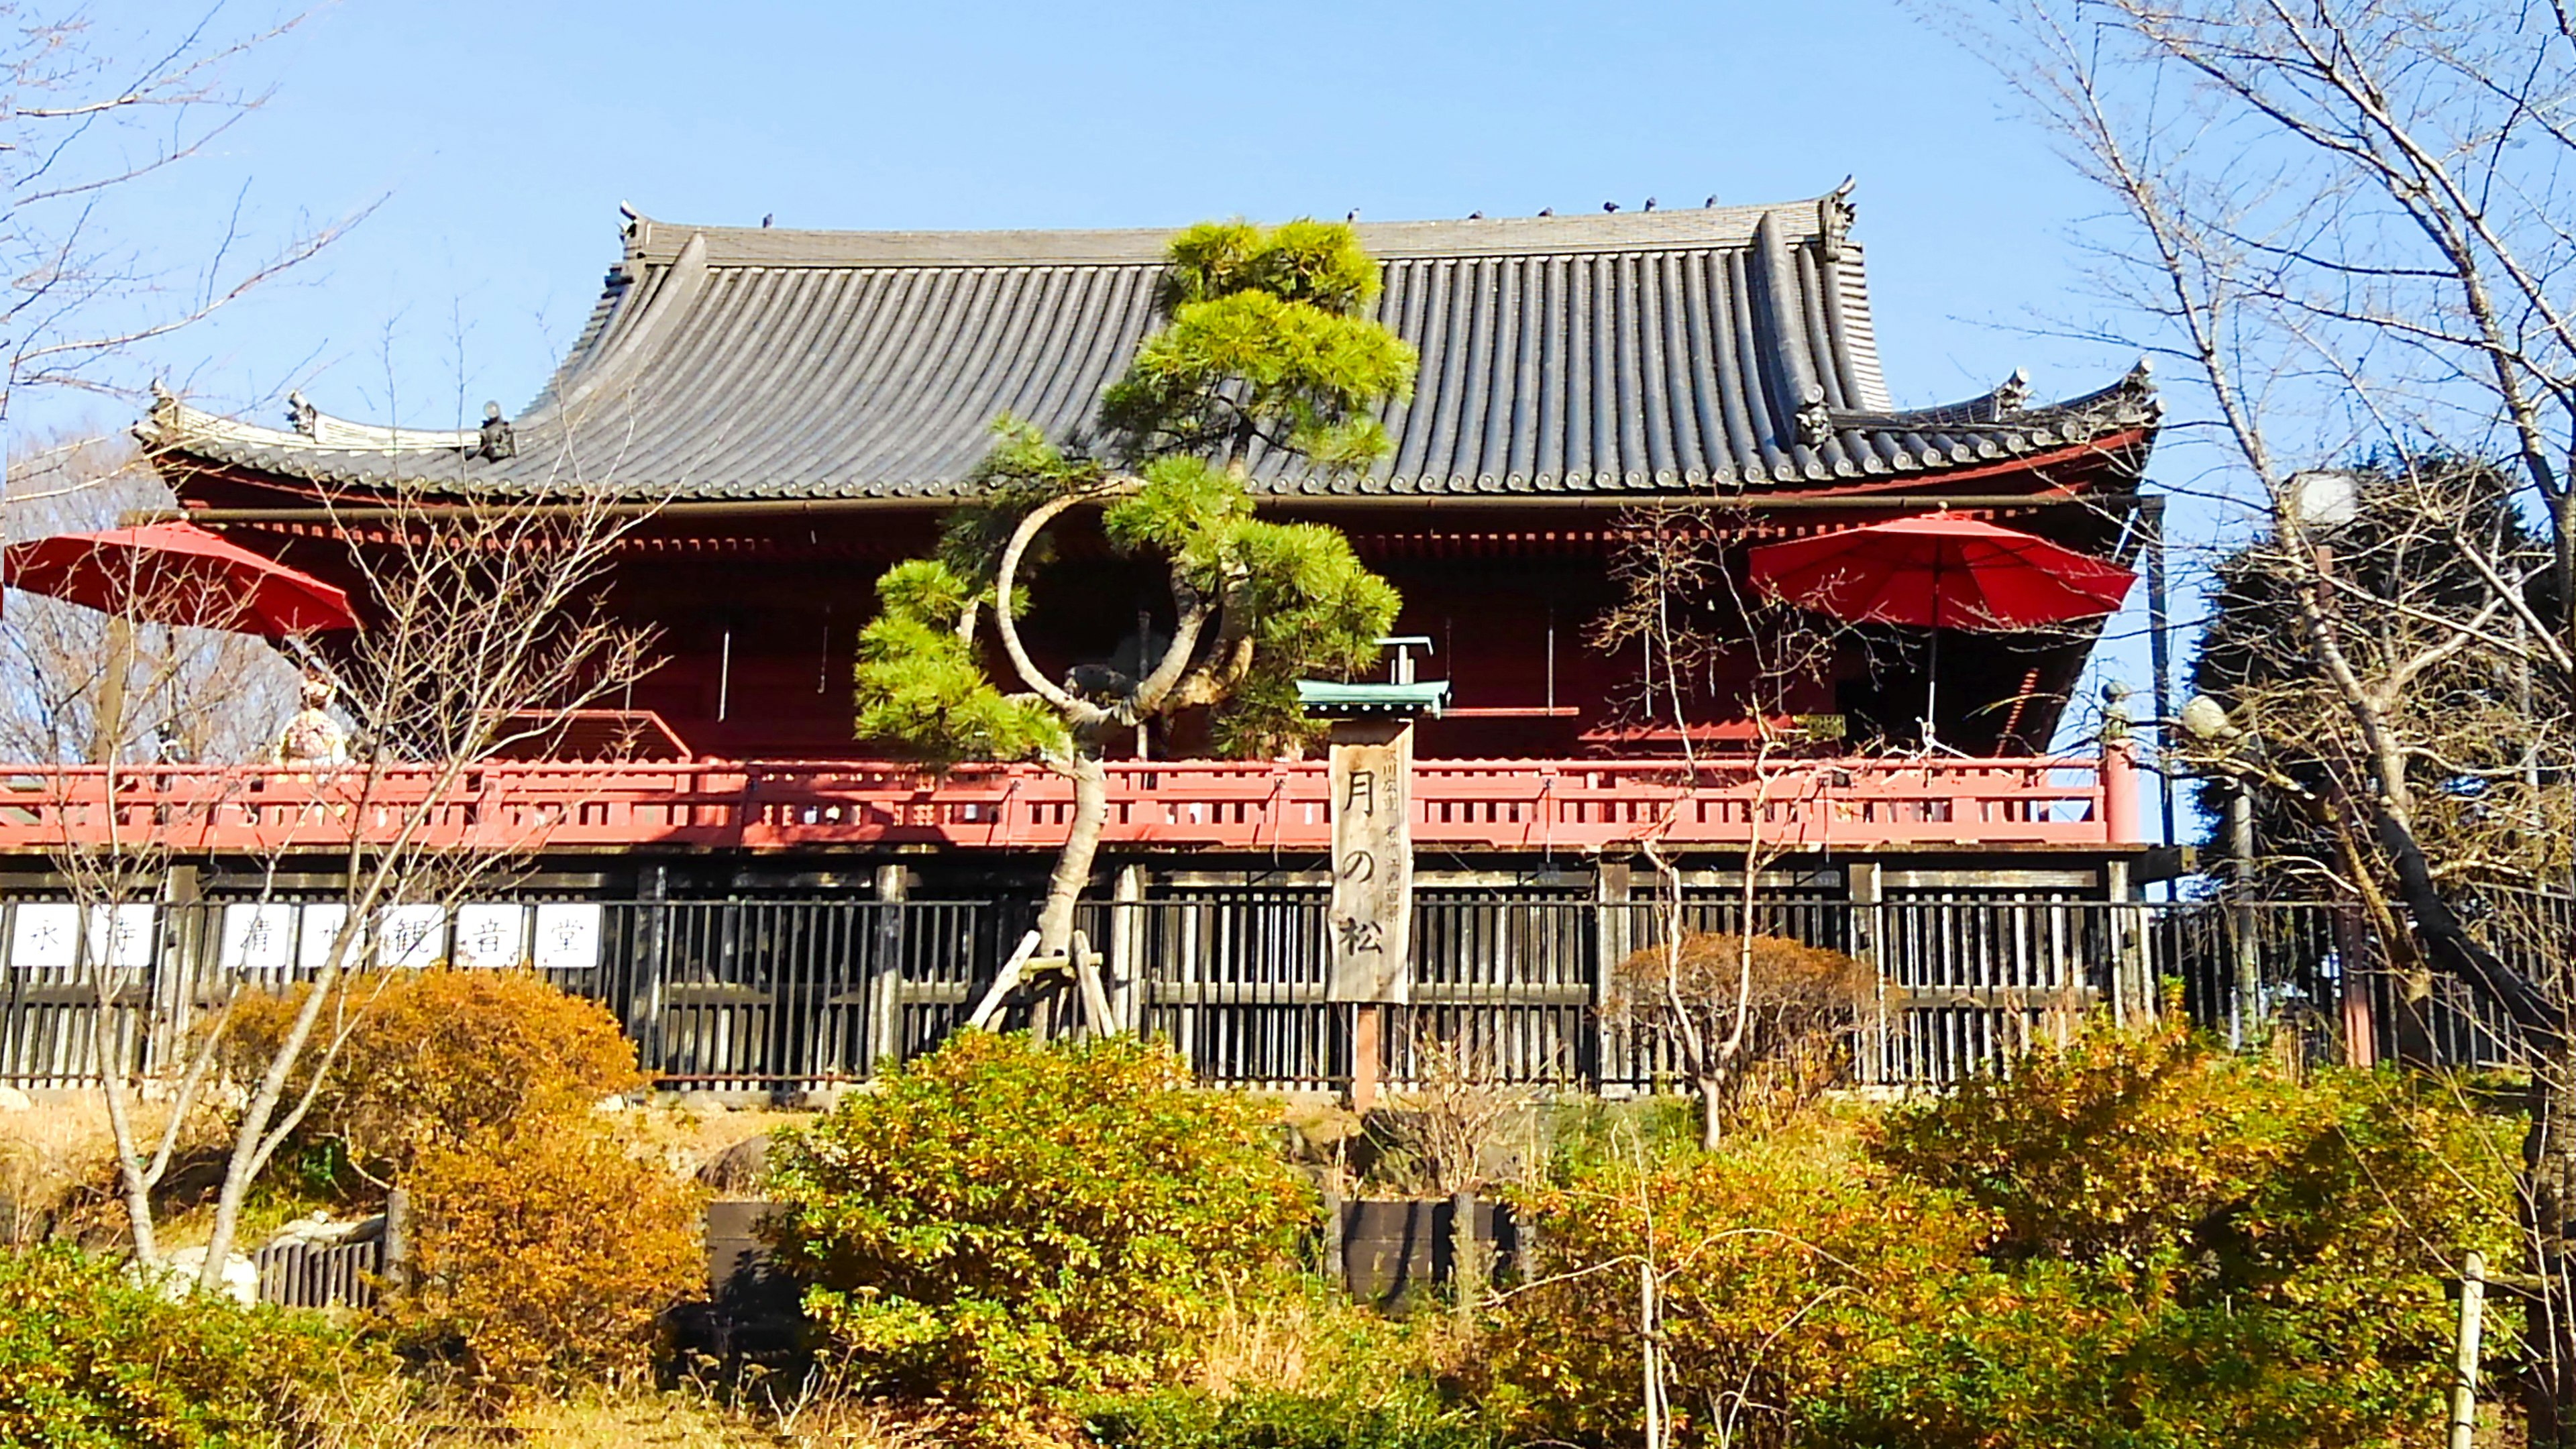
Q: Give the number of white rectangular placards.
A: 7